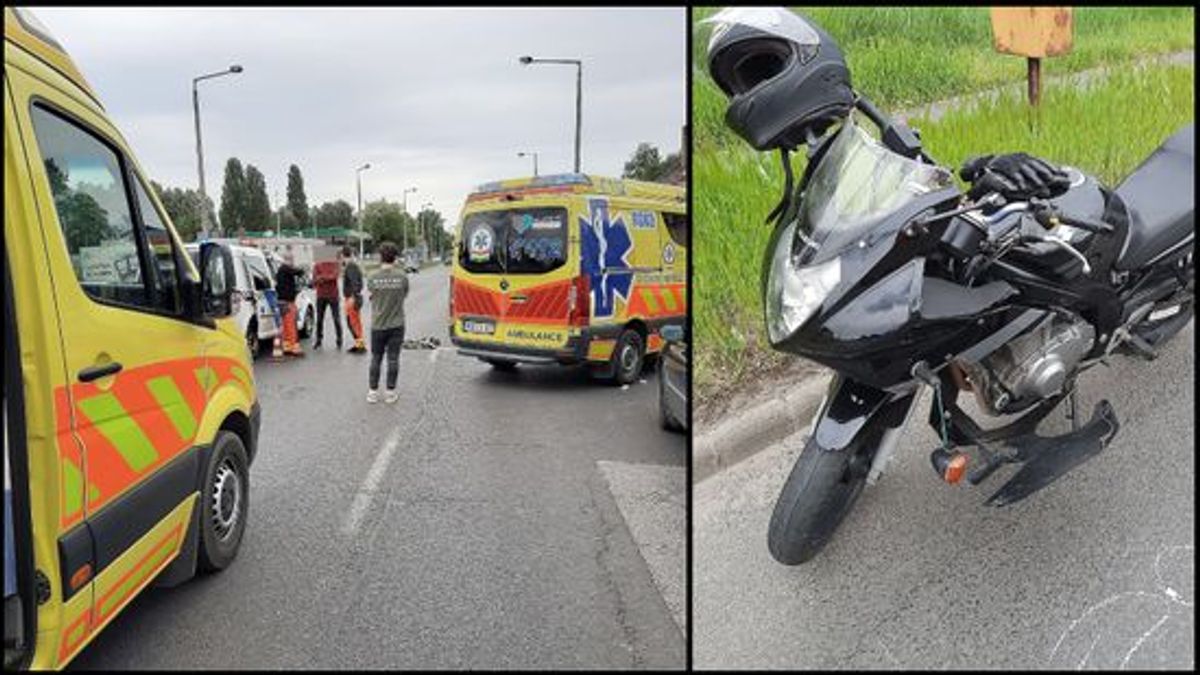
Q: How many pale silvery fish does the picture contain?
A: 0